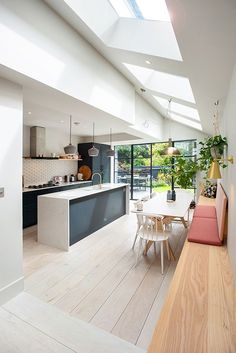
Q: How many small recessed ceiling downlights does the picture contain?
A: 3